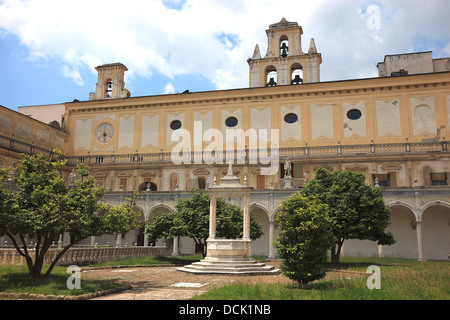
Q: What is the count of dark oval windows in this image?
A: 4